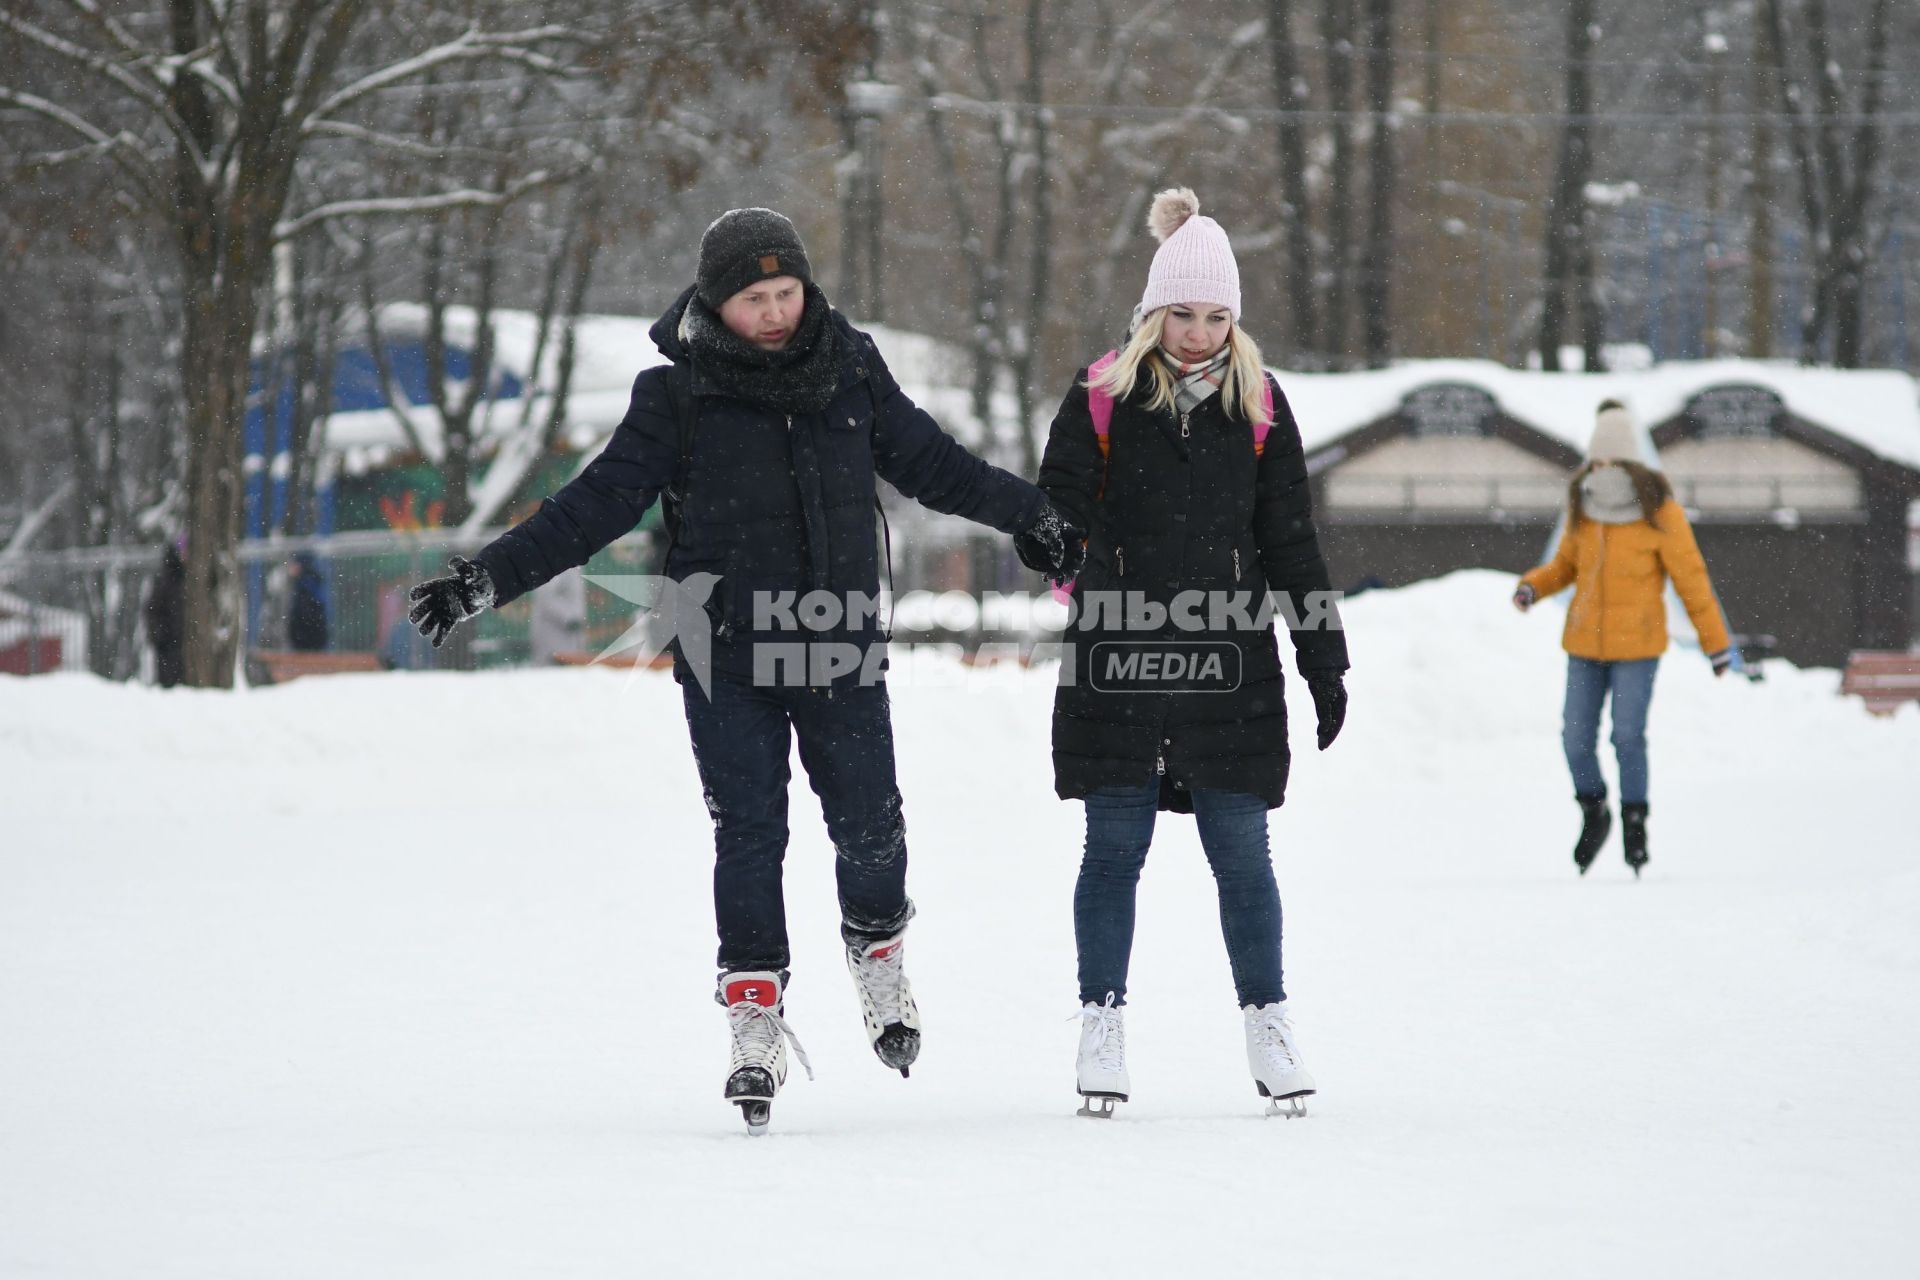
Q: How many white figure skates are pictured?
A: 2